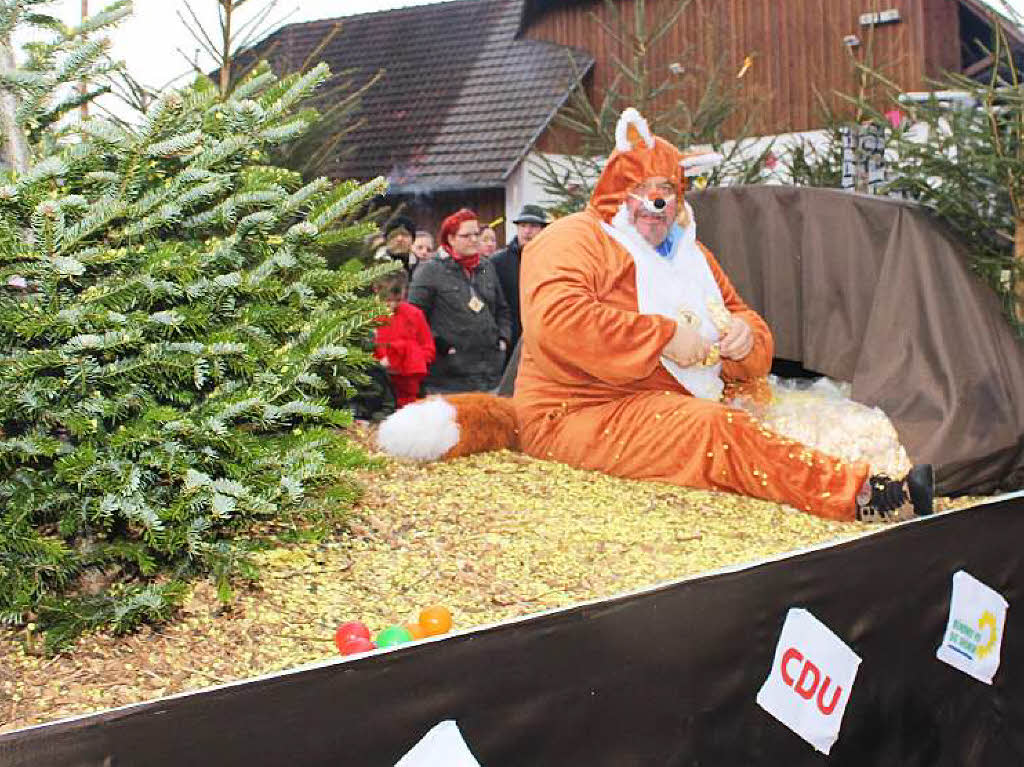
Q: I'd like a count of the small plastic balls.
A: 5